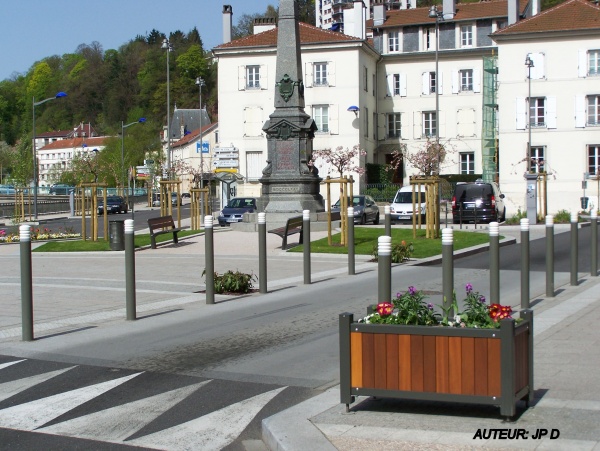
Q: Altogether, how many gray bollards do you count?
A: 14